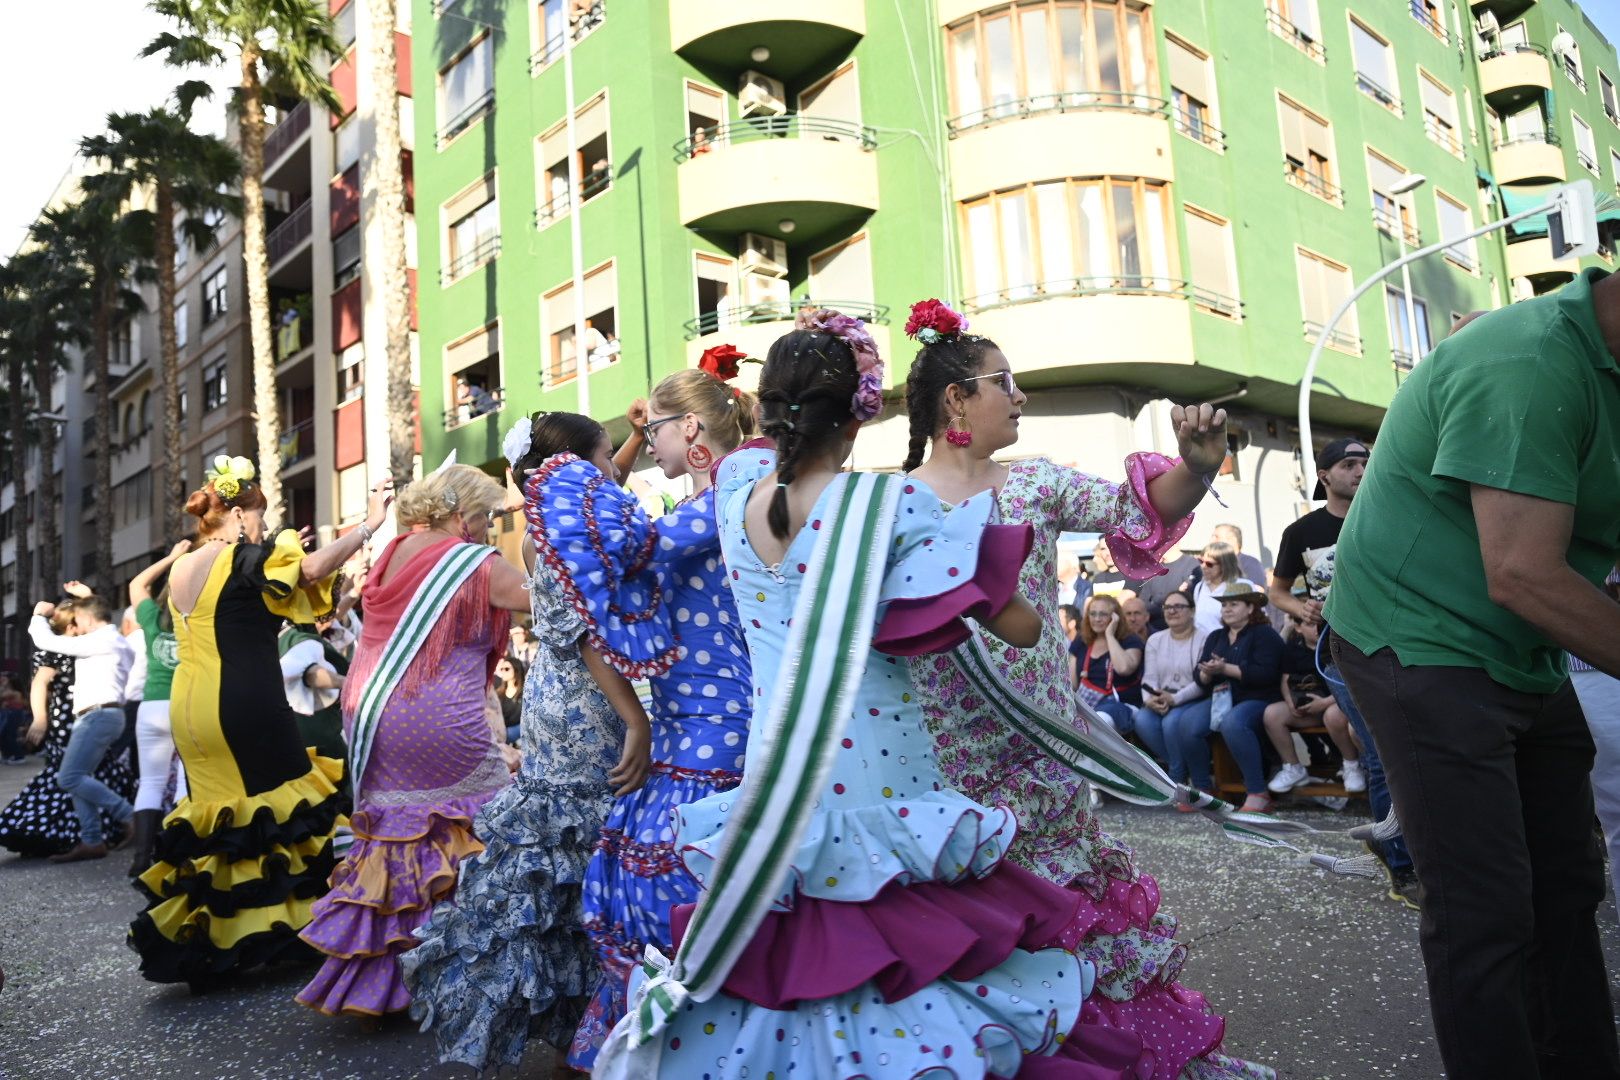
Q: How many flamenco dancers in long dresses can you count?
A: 7